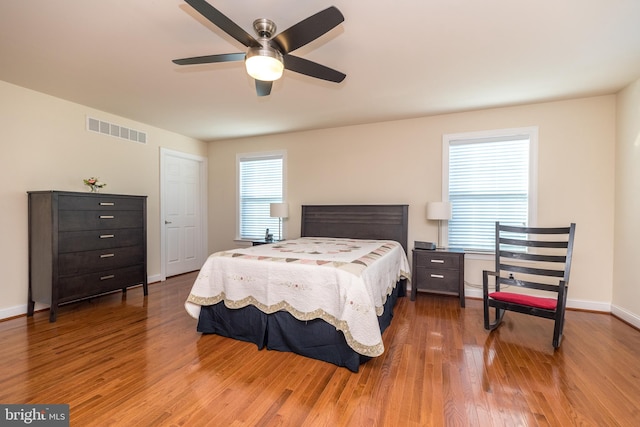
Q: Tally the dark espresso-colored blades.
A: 5